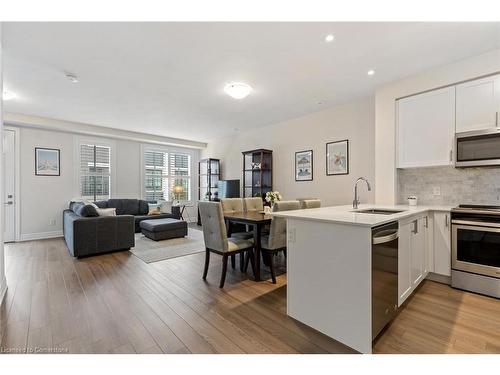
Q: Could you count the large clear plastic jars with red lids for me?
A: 0